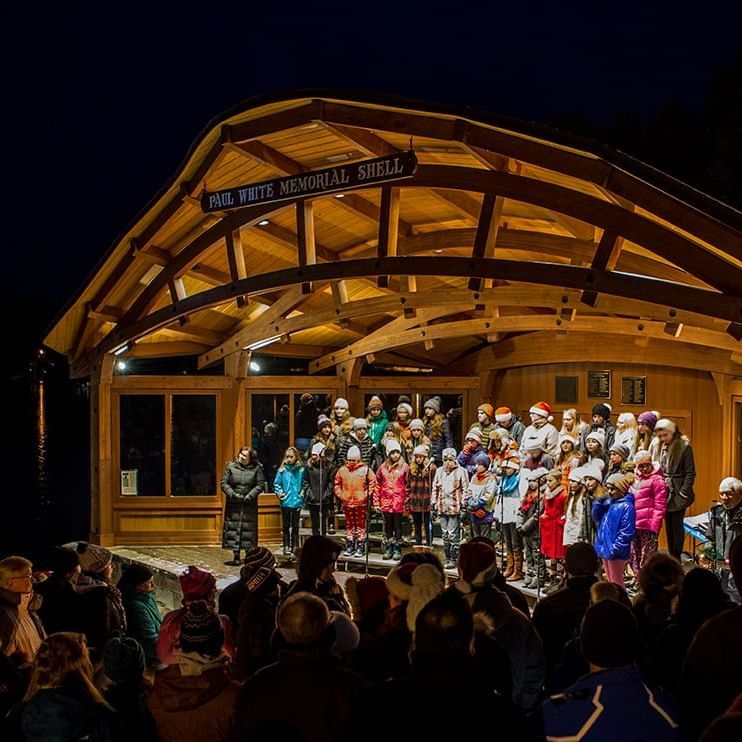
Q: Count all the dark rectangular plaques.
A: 3